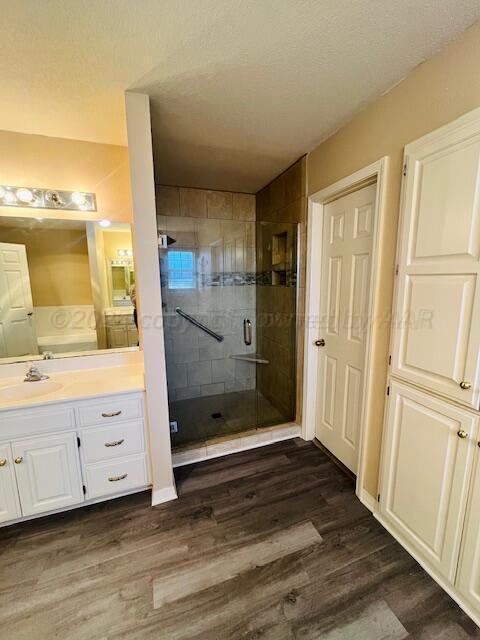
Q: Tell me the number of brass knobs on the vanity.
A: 2